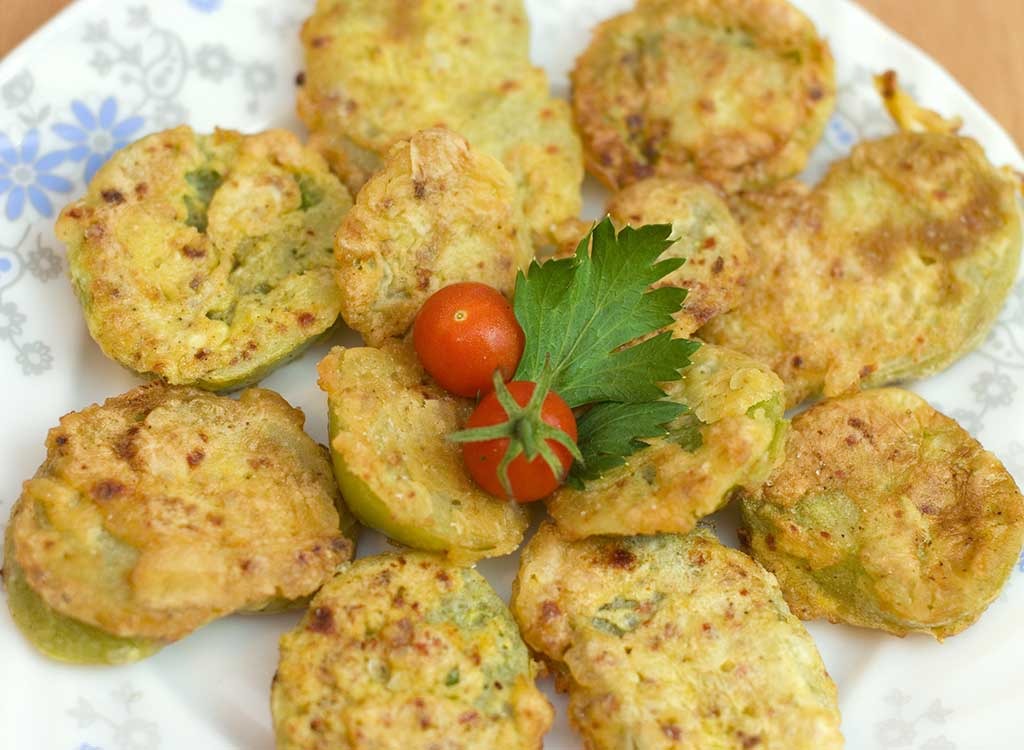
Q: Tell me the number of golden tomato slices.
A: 12